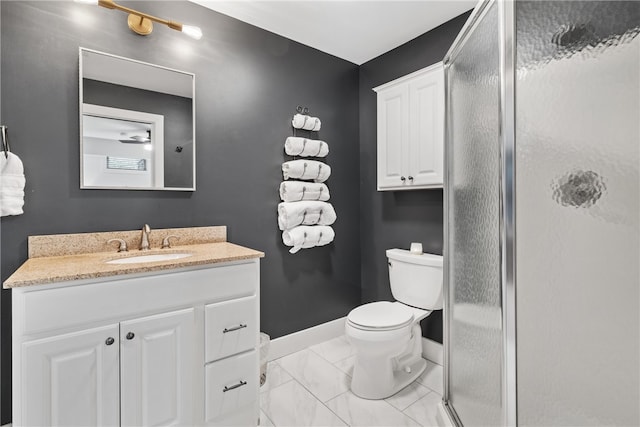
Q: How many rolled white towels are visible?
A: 6